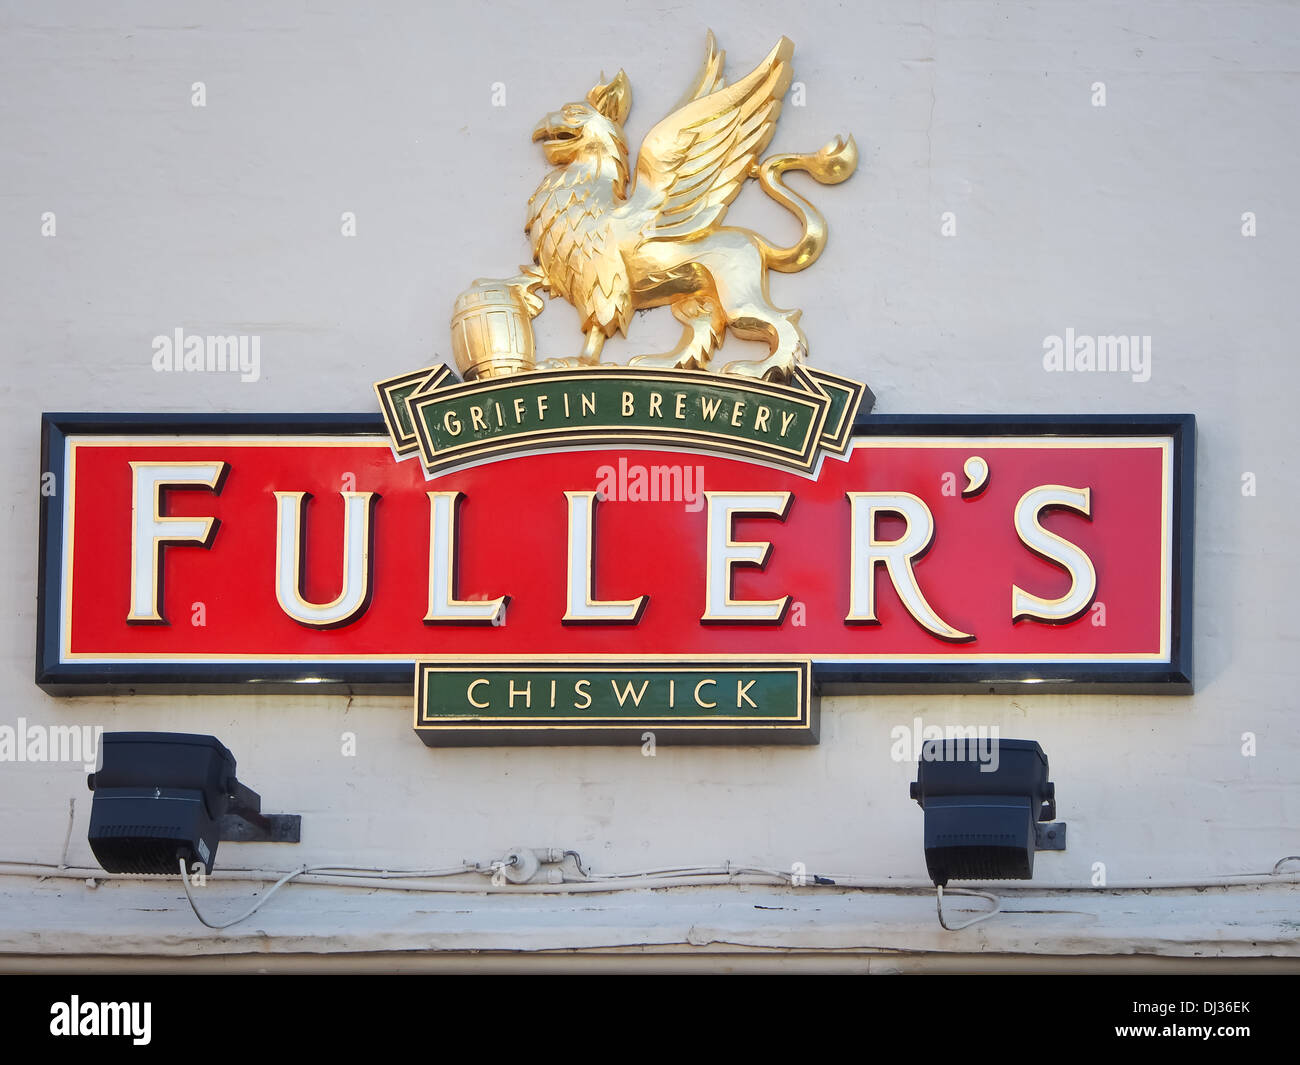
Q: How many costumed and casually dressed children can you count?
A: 0